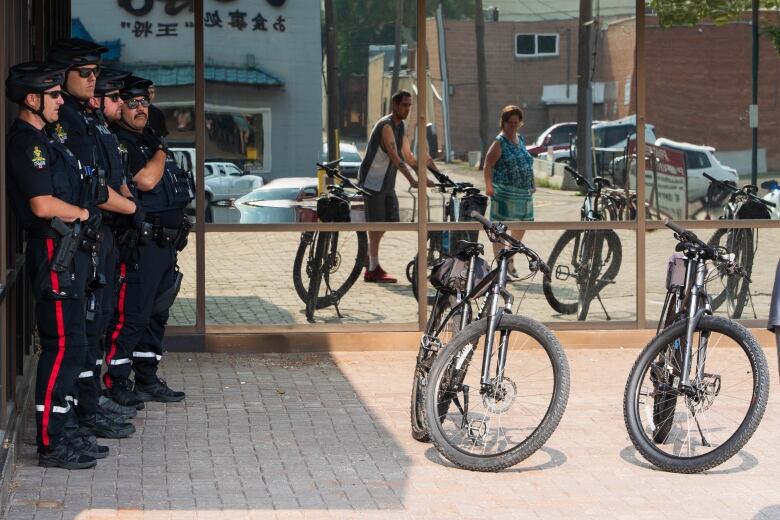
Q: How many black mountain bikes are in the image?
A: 2